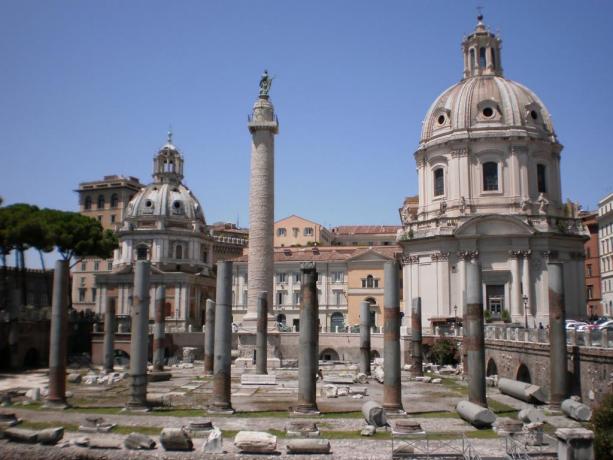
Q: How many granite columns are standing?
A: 13